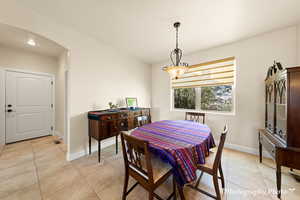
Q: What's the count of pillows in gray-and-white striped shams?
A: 0